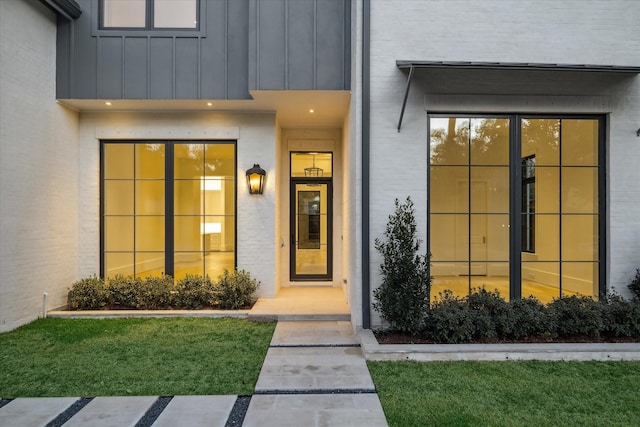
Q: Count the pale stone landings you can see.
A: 1